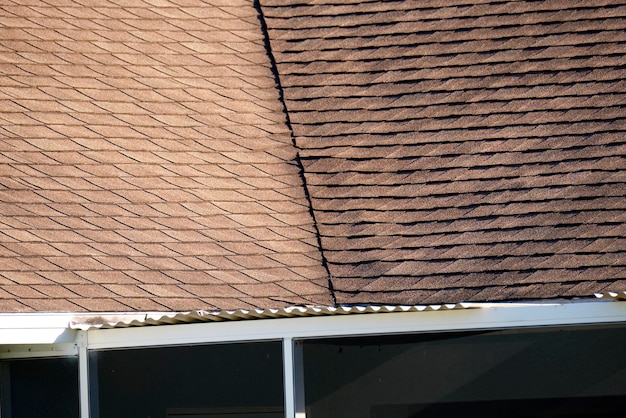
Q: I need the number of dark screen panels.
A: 3